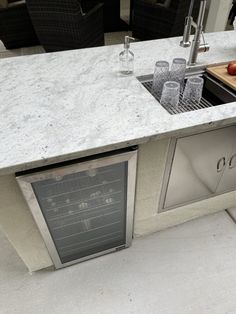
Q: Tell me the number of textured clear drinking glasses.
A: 4